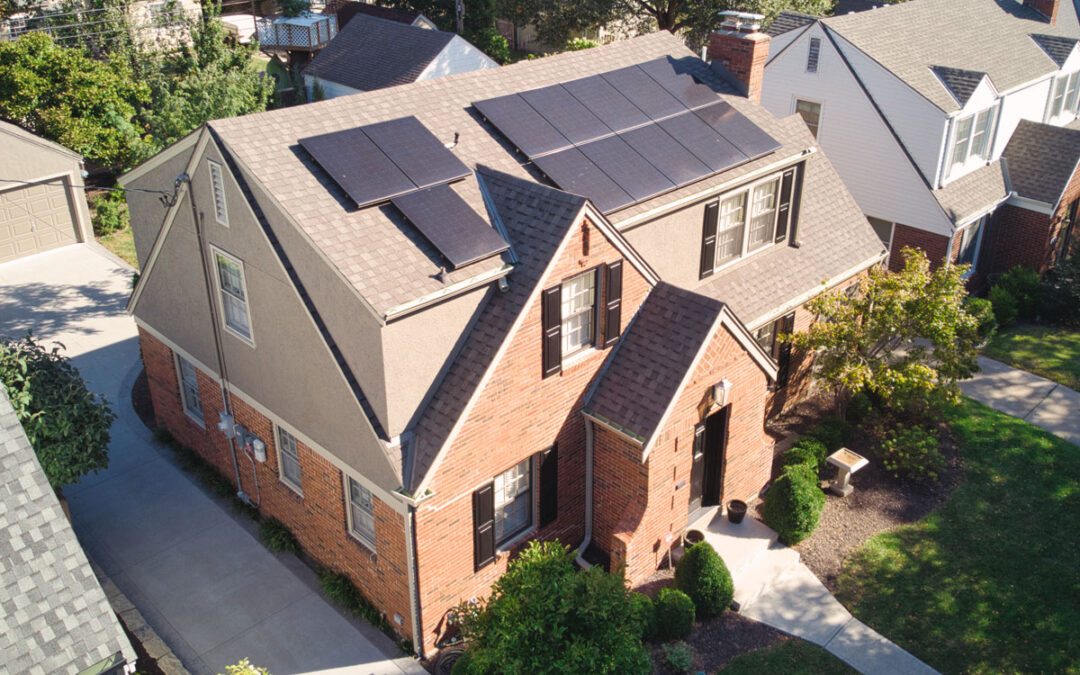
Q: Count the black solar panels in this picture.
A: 13